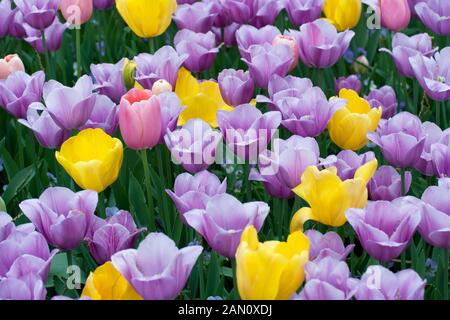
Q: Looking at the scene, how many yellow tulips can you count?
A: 8